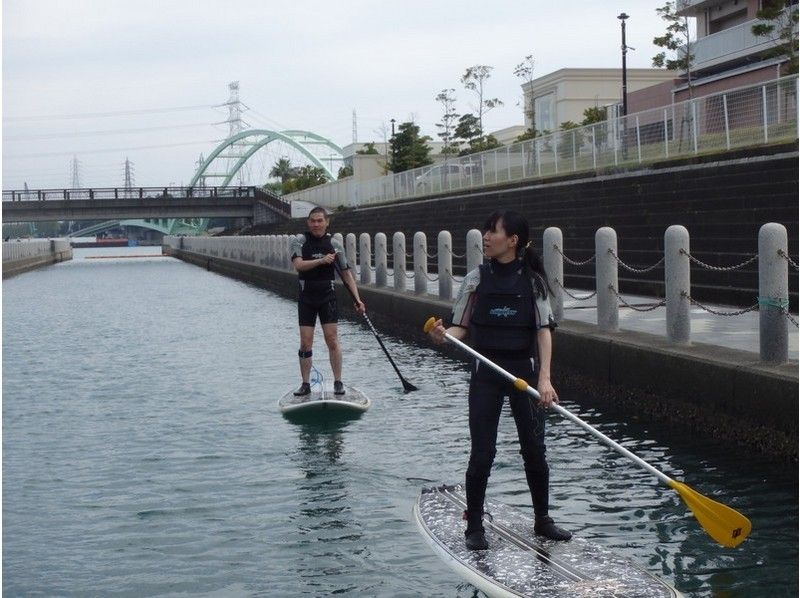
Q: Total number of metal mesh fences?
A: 1